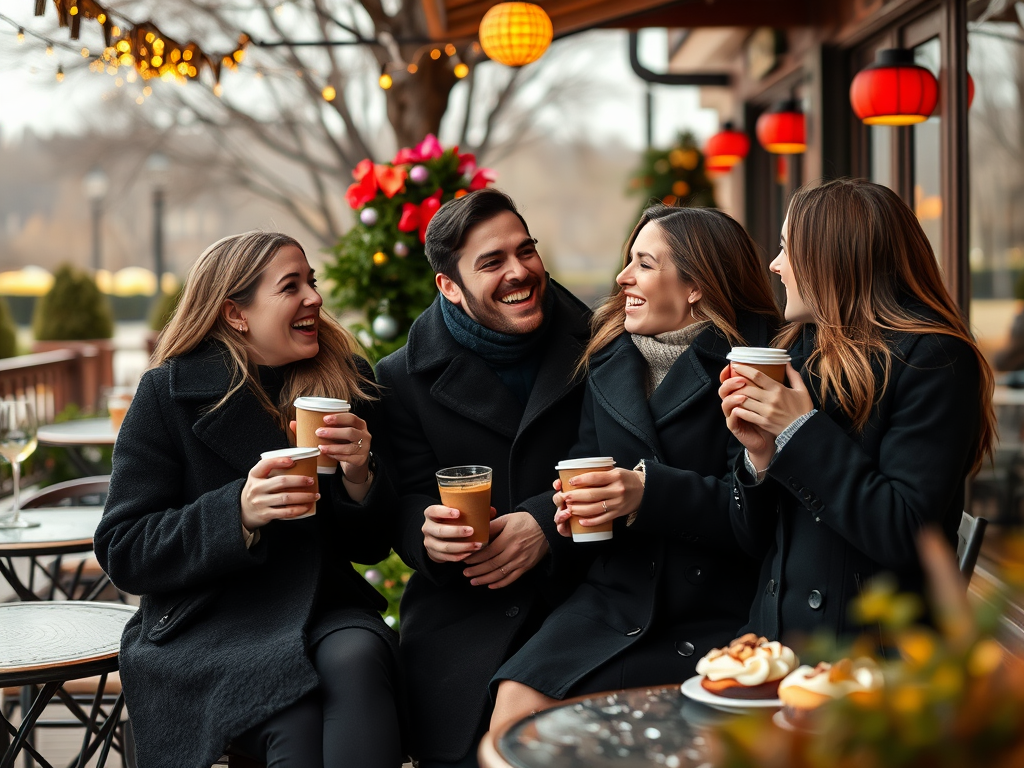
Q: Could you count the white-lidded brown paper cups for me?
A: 4